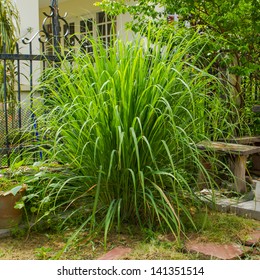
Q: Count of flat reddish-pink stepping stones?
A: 3